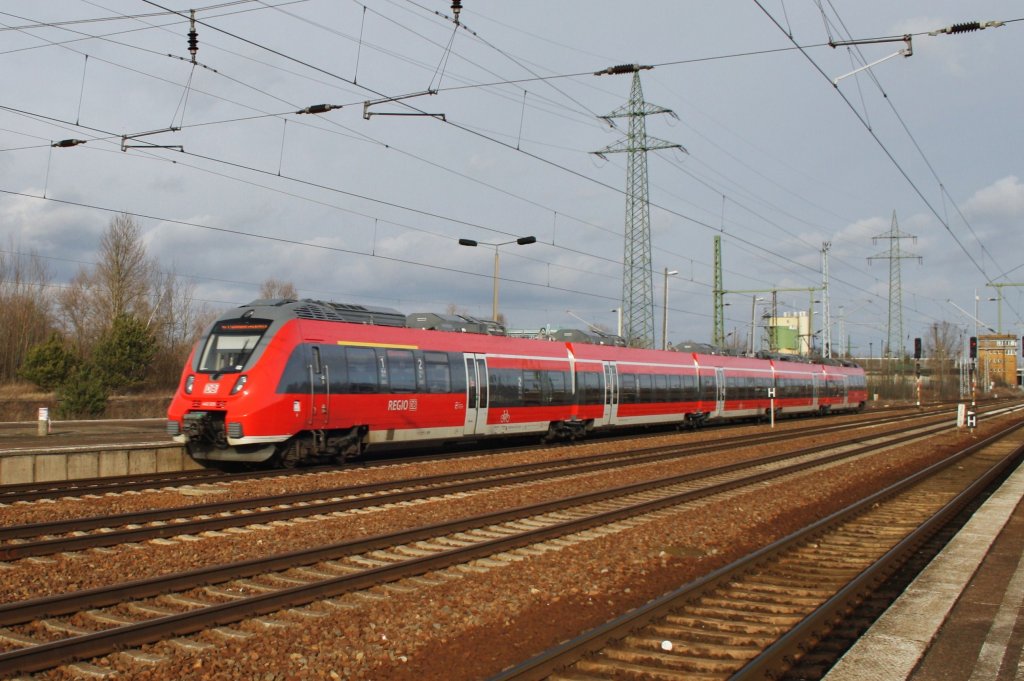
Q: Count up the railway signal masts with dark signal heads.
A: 2